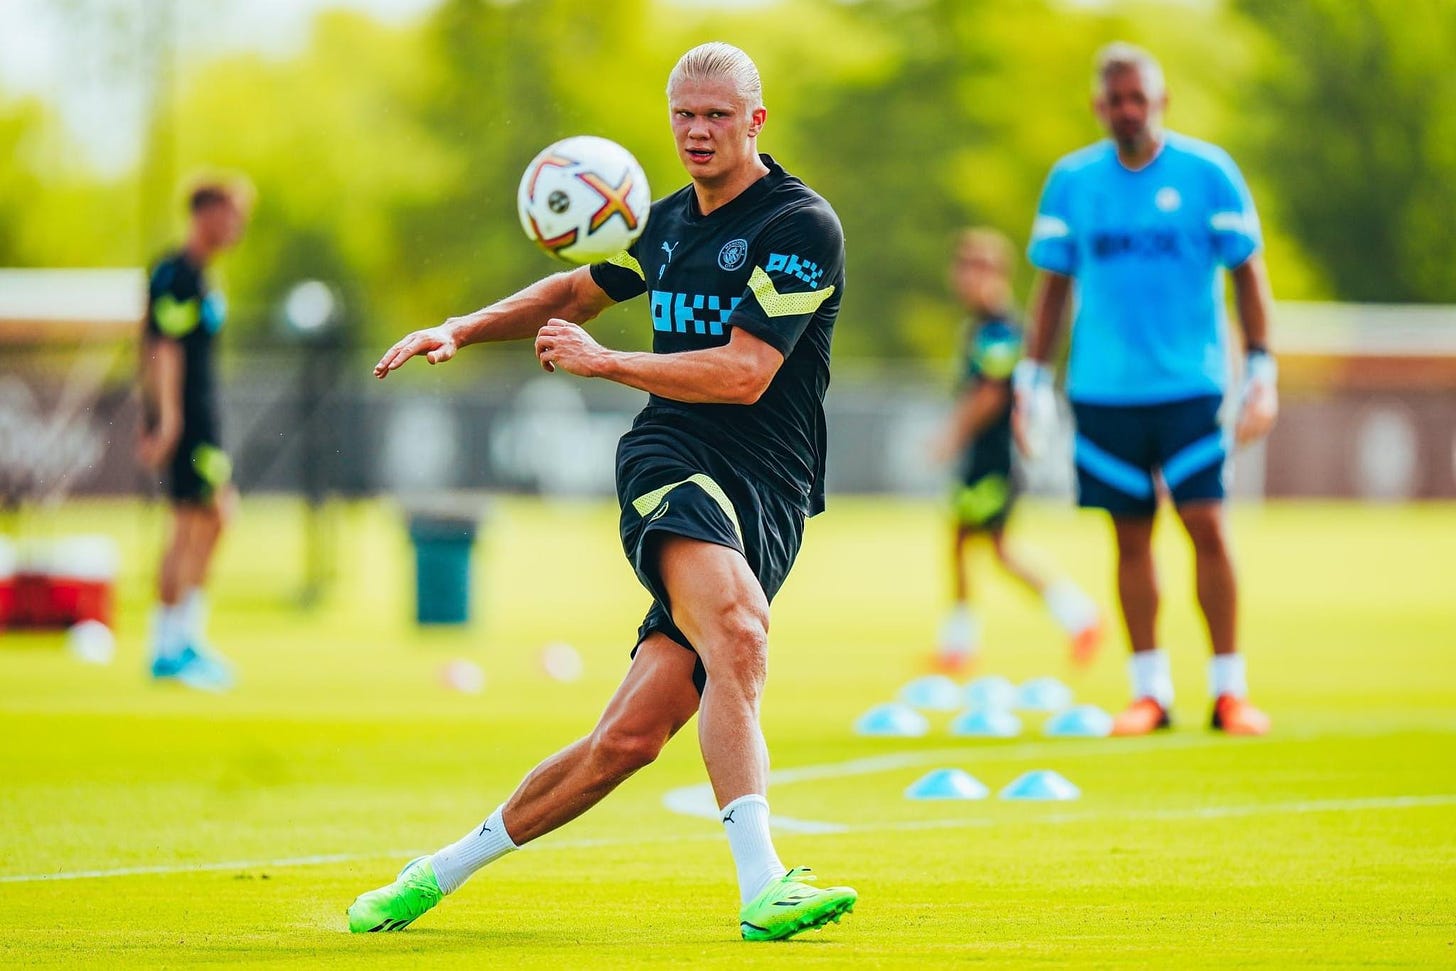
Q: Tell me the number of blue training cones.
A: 8